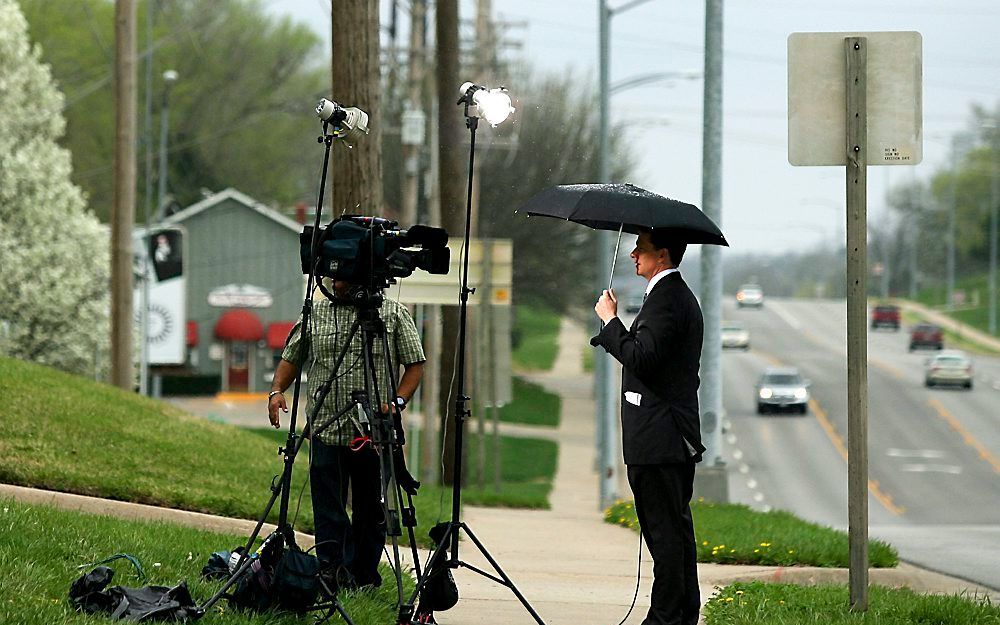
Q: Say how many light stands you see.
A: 2